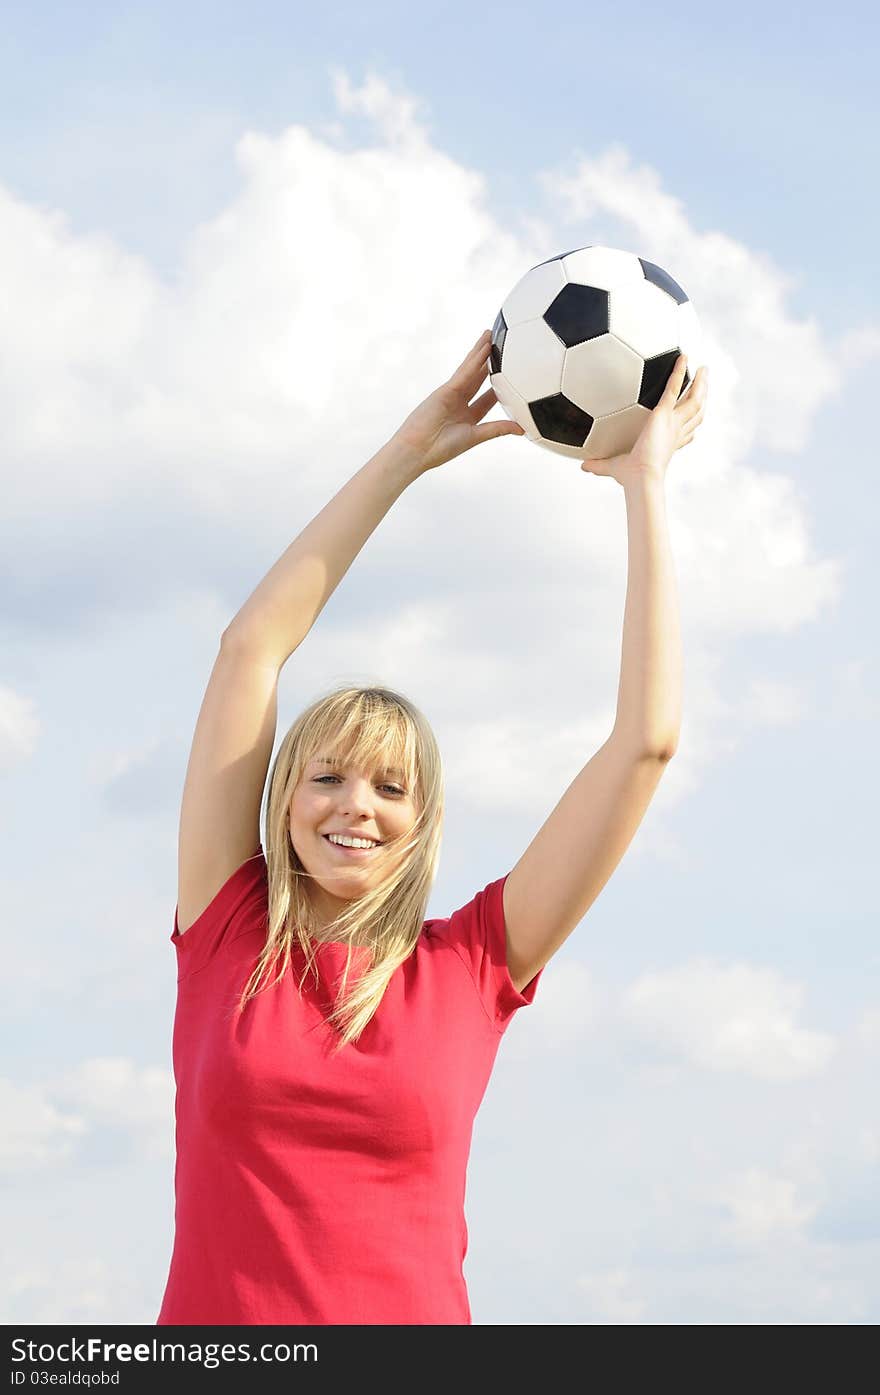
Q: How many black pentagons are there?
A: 6